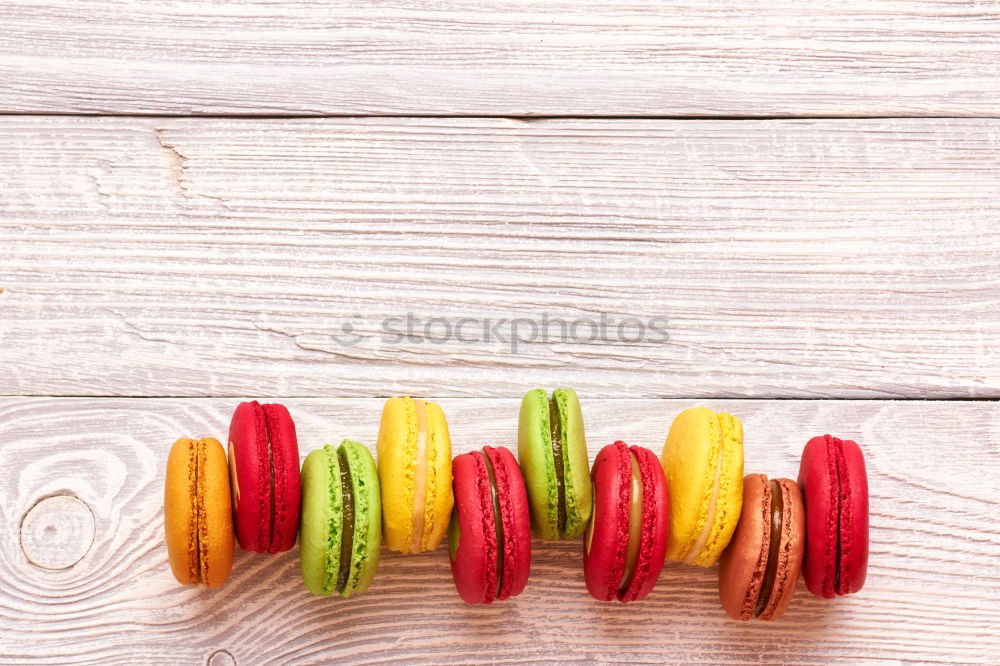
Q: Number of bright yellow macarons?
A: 2